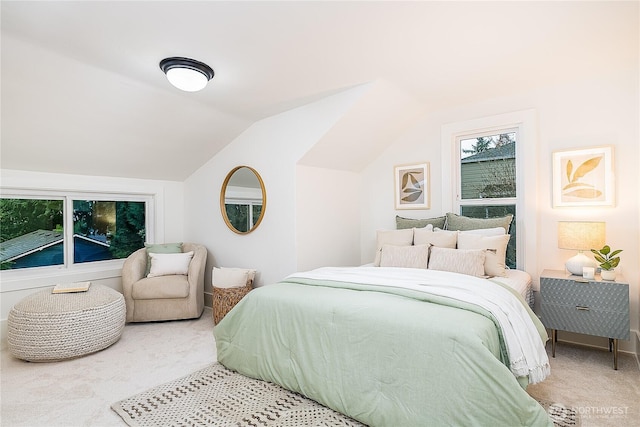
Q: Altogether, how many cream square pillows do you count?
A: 3